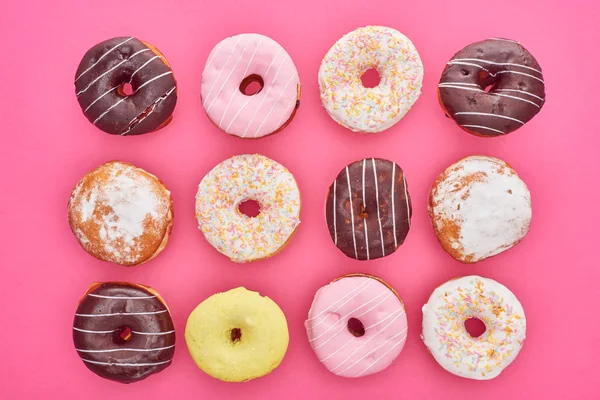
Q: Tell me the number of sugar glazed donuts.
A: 2